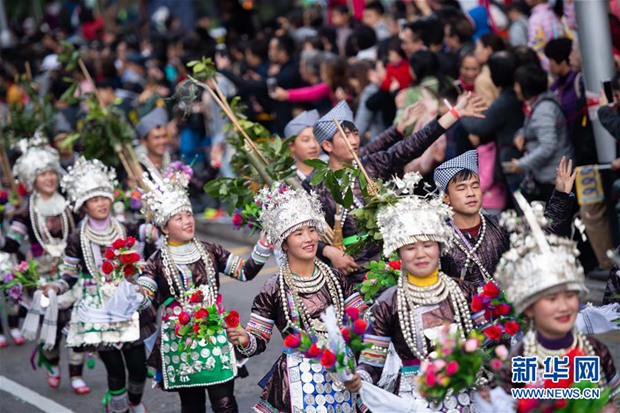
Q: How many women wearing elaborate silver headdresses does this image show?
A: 6